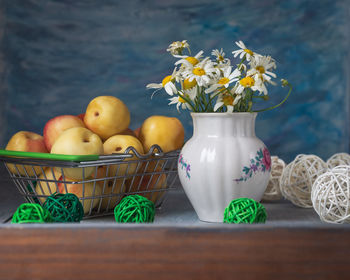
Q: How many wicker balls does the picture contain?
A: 8